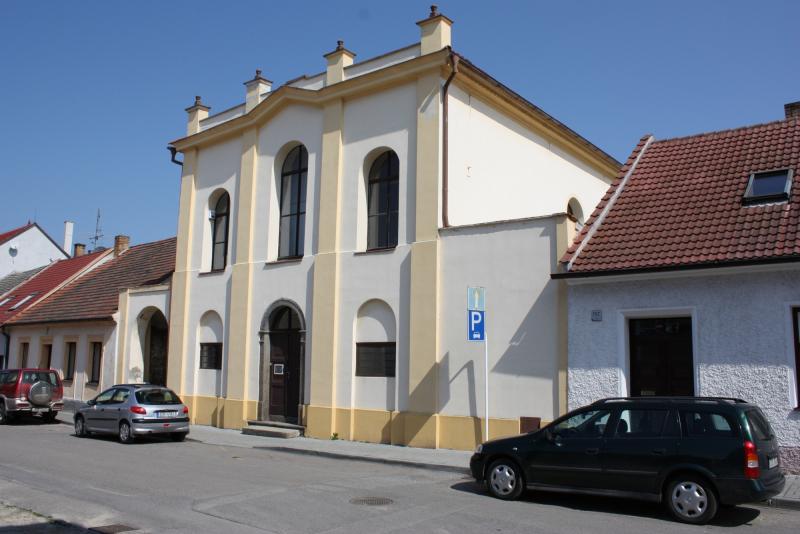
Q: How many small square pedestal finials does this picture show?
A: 4